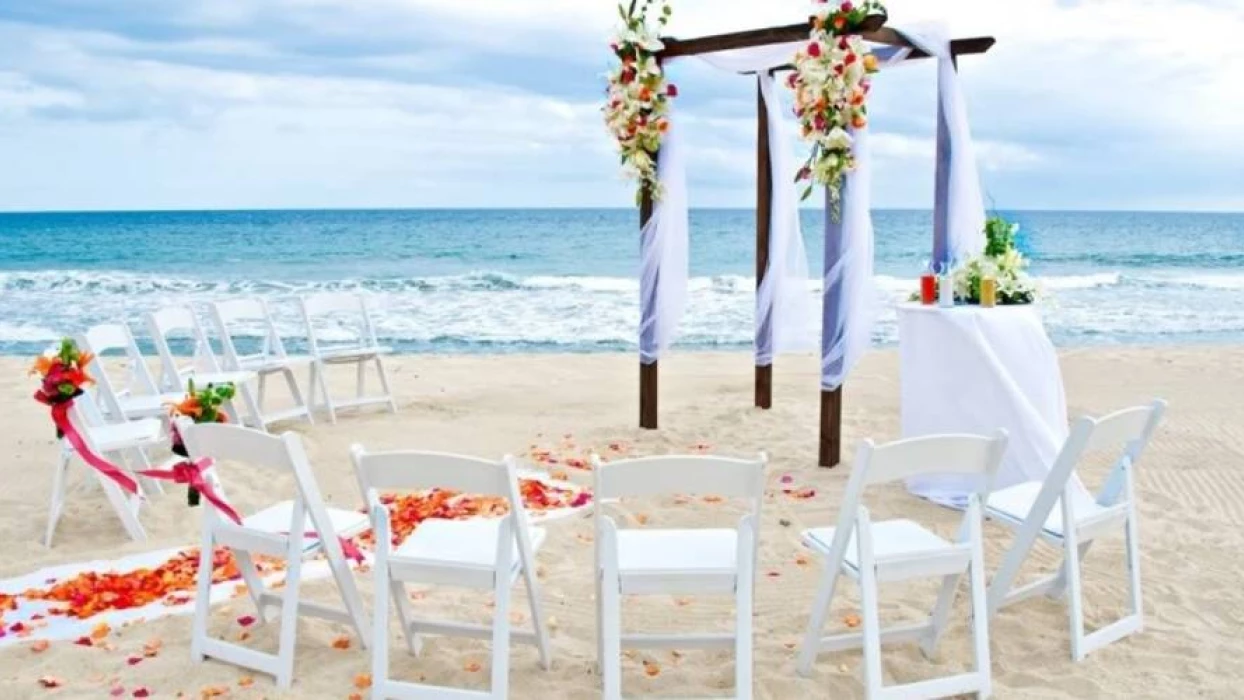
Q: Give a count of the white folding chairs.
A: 10